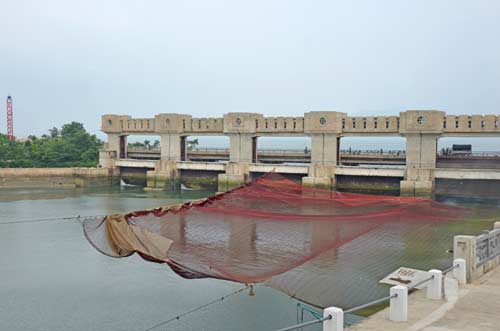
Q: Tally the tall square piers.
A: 5